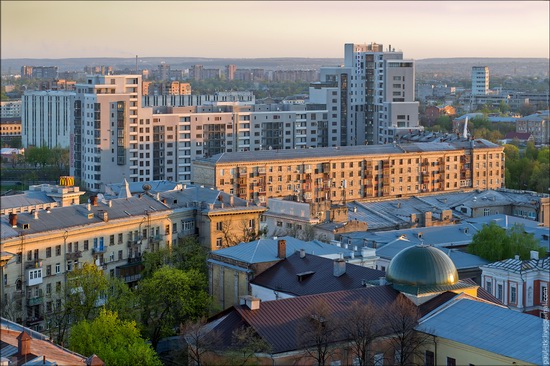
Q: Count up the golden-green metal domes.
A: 1